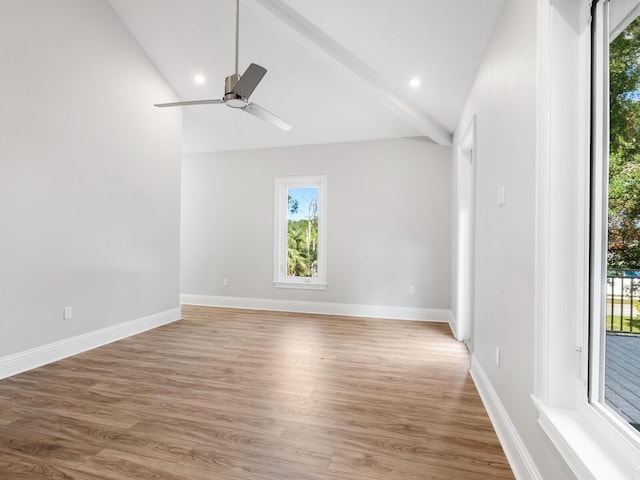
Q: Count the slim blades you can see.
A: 3